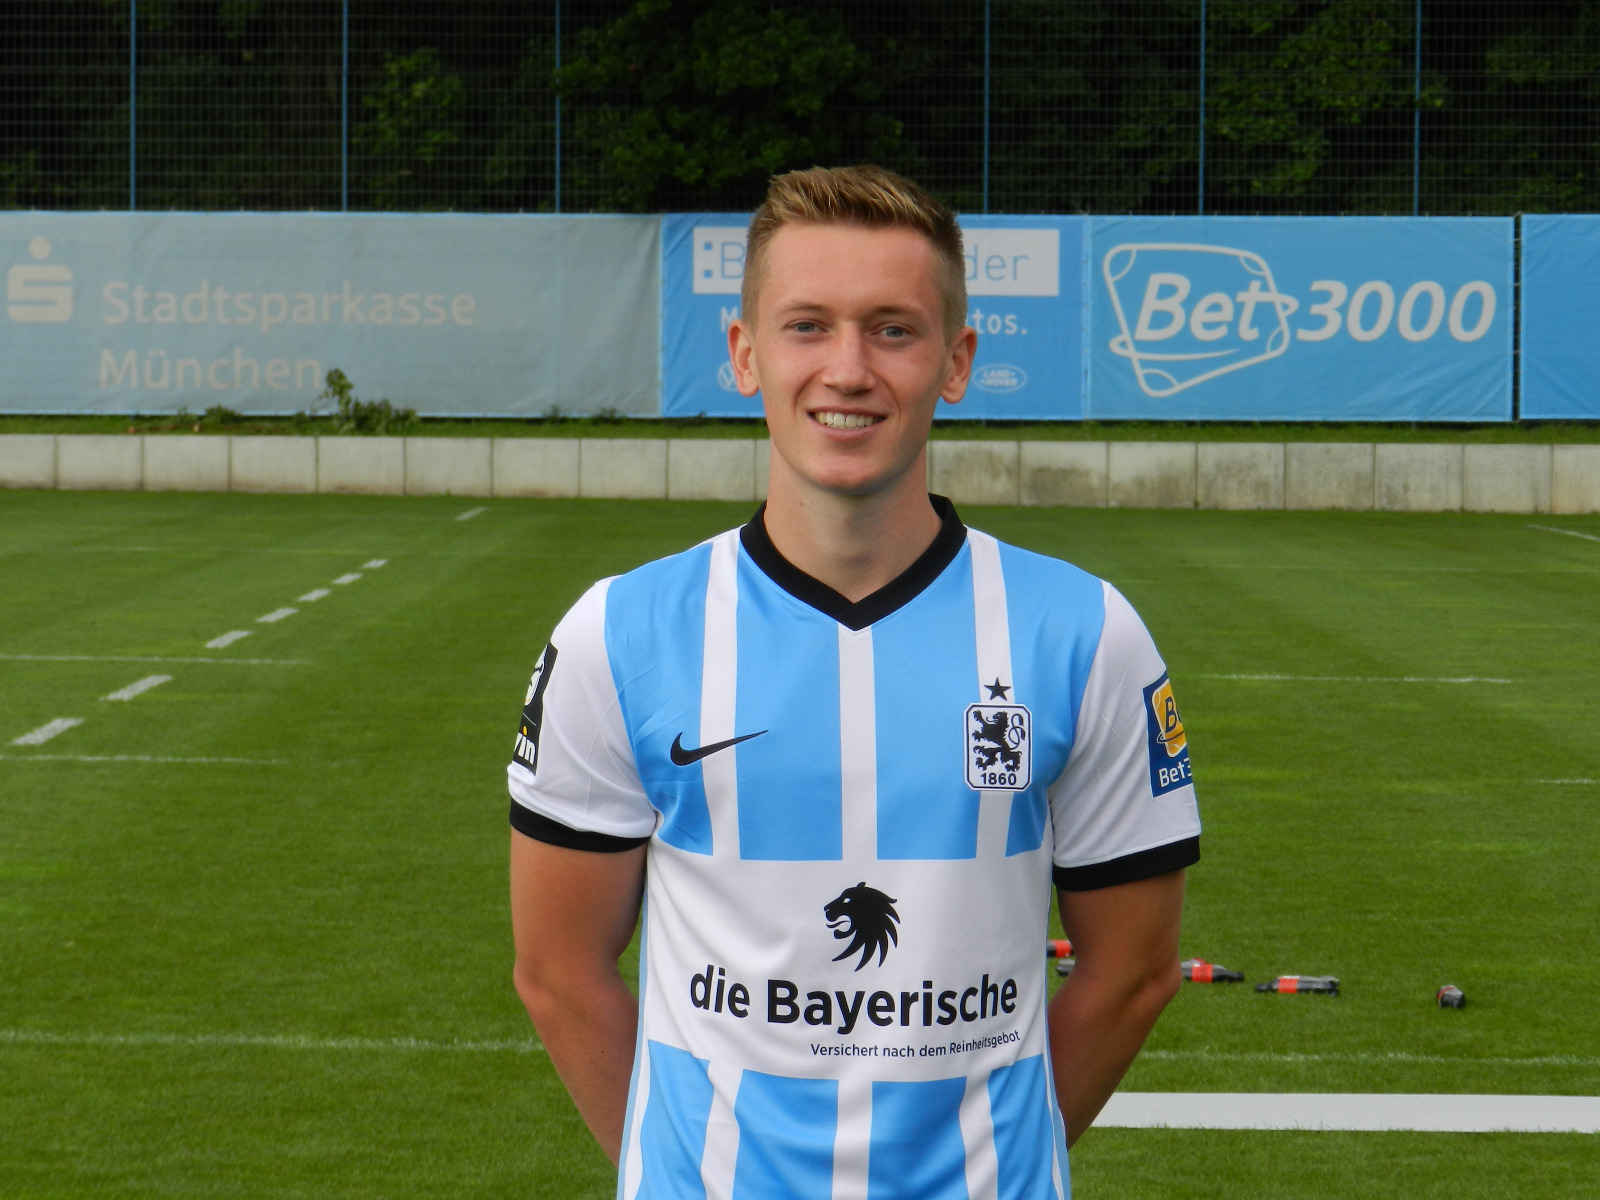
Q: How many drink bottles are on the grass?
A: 5